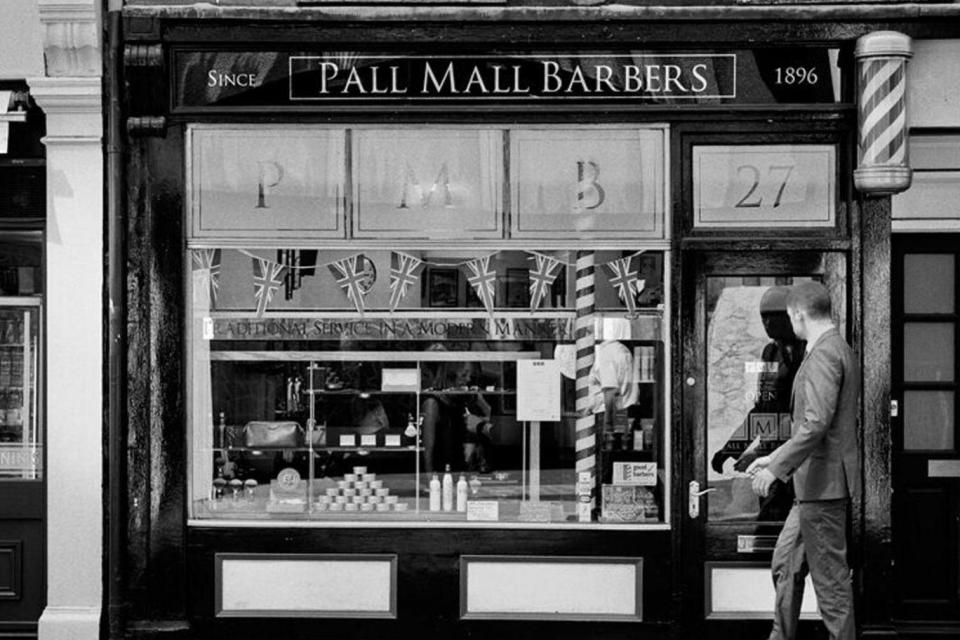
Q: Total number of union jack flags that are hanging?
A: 7